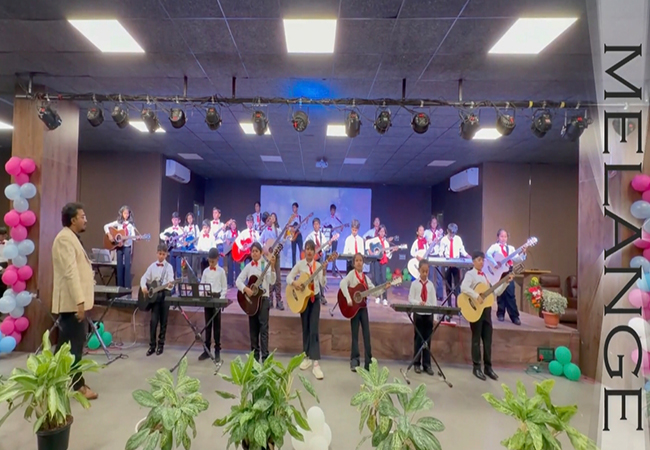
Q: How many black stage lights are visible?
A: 15